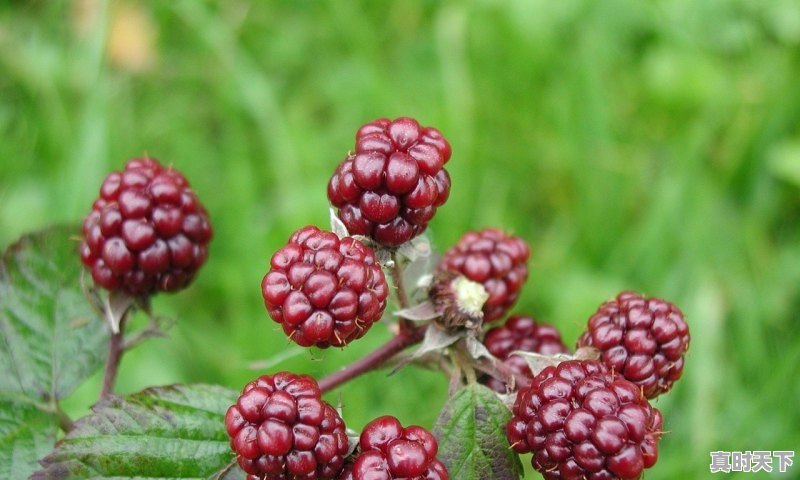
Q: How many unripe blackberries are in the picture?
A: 9